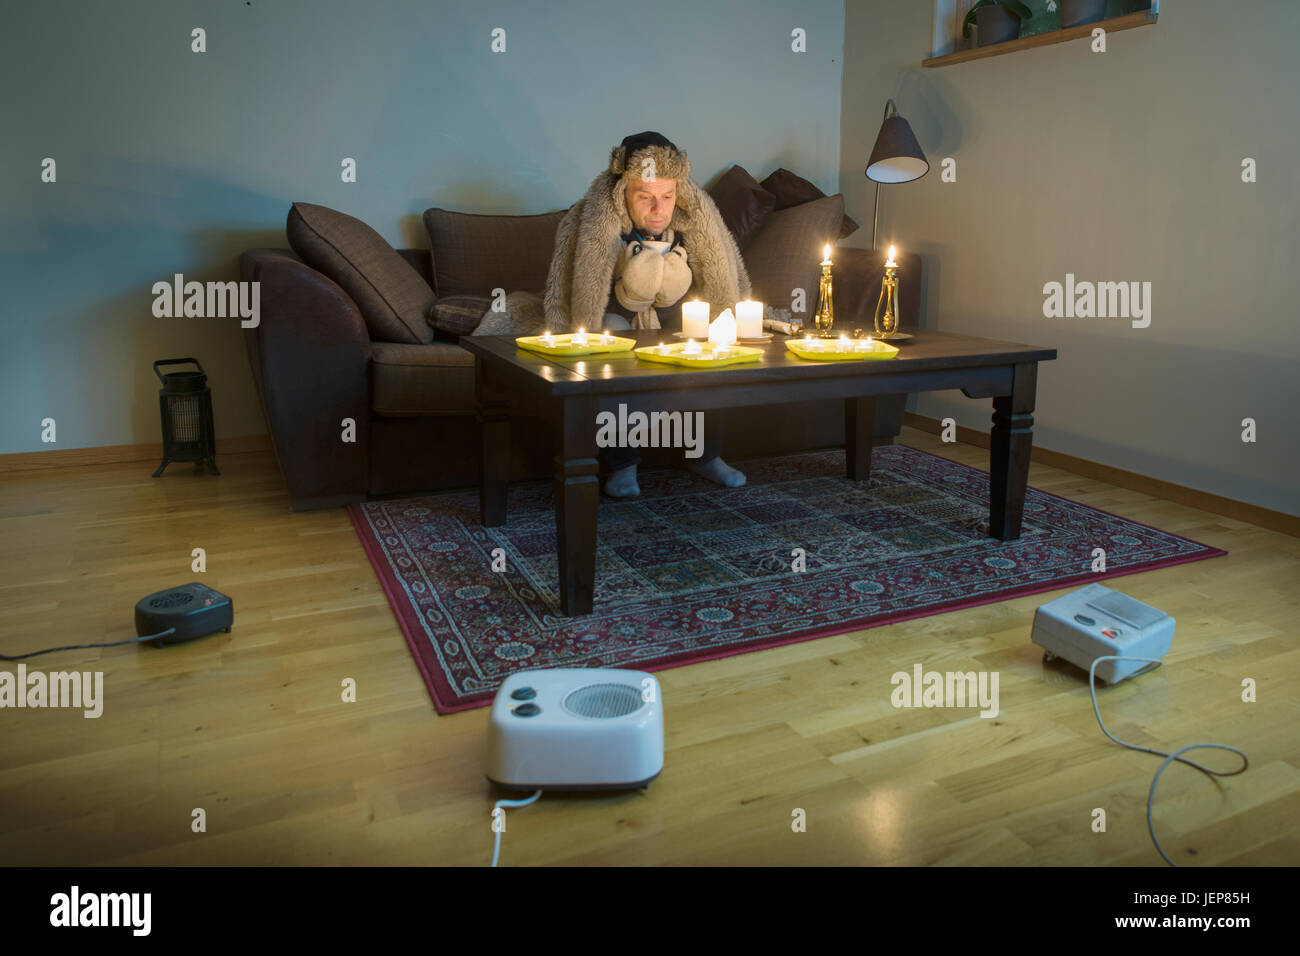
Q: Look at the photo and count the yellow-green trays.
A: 3